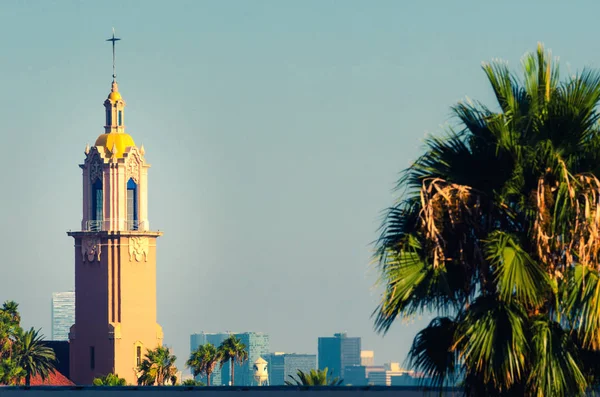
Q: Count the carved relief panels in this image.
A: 2